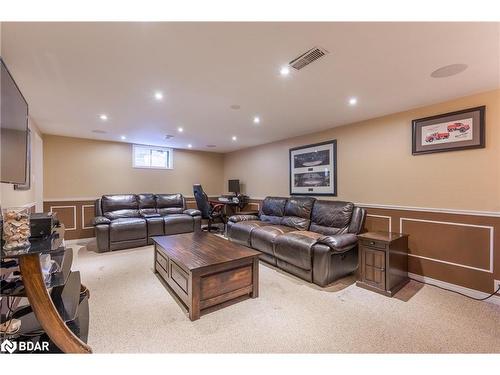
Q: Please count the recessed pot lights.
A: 9